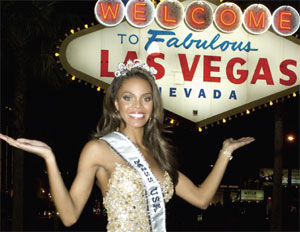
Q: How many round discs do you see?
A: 7